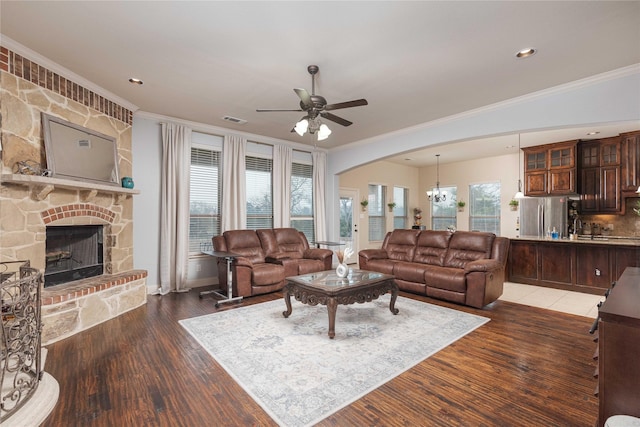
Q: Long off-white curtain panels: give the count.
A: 4